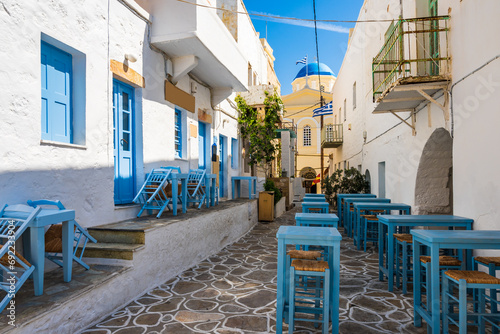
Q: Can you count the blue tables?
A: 14